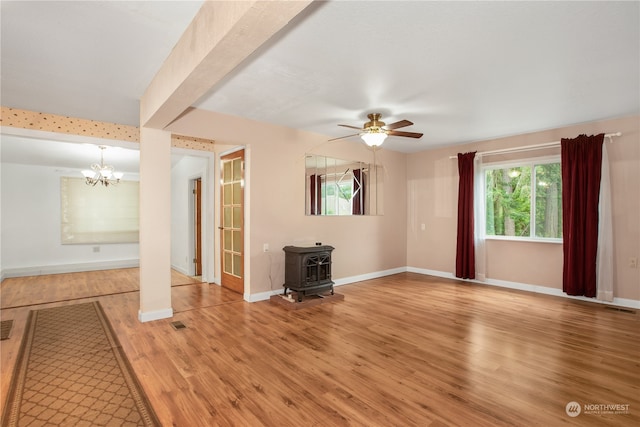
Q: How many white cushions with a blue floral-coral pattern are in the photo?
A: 0